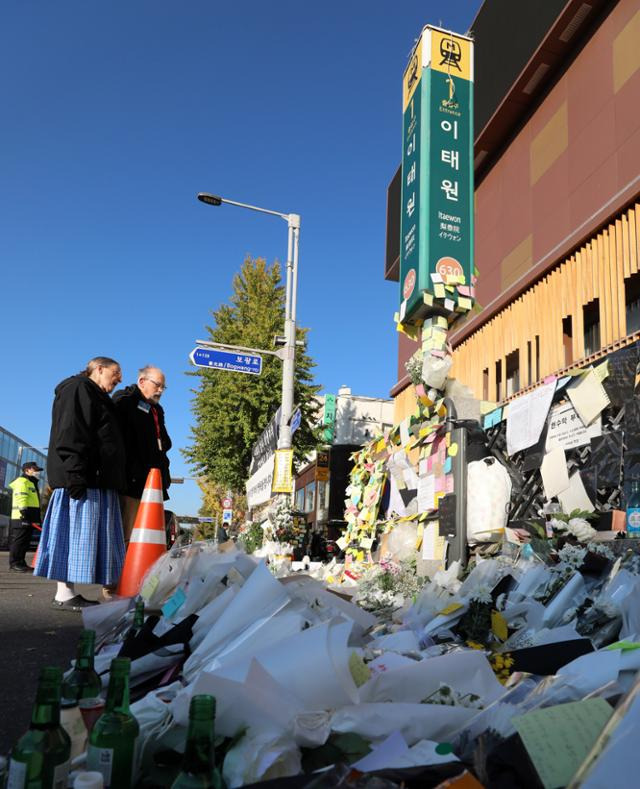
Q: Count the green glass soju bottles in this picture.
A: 5